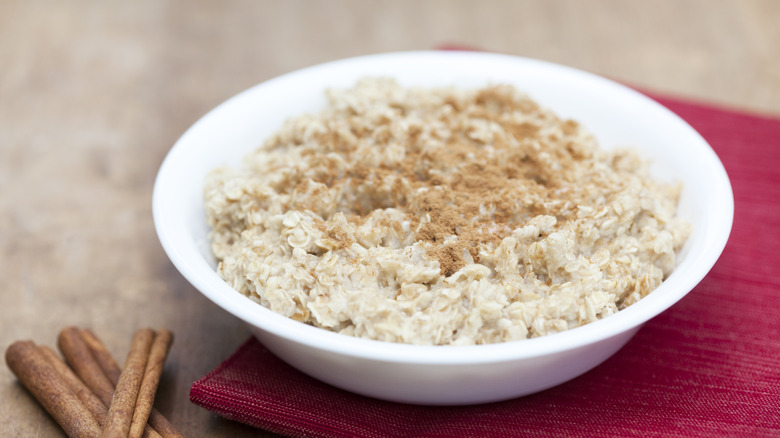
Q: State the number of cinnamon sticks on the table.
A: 3